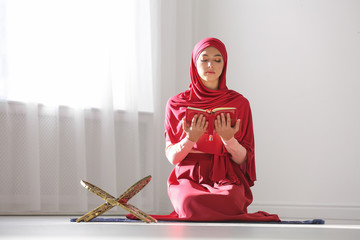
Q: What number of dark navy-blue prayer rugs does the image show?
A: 1